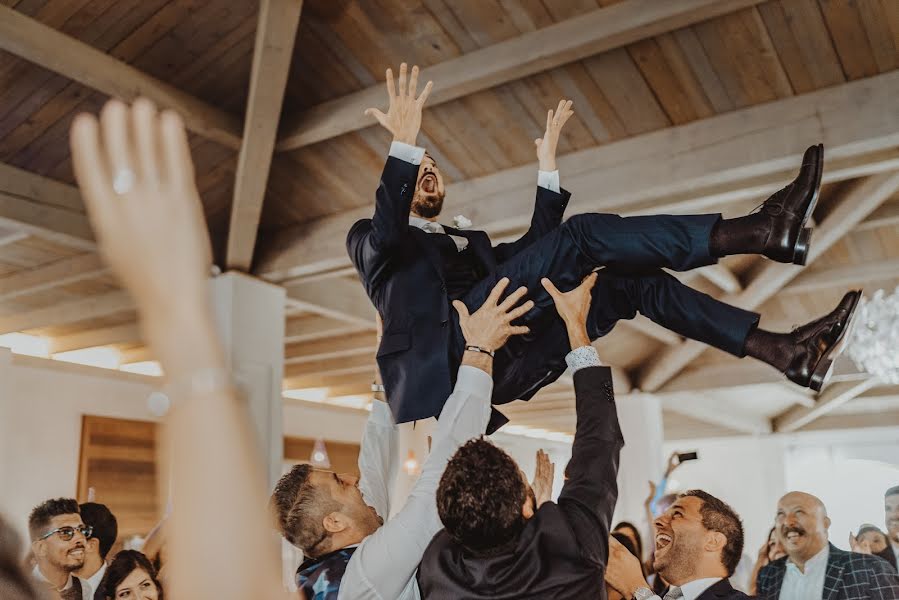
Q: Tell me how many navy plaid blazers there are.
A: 1